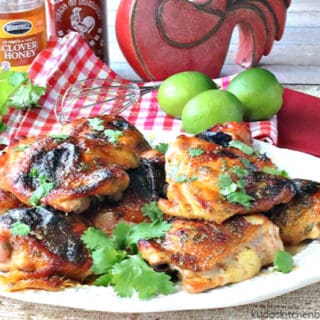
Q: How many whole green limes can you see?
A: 3